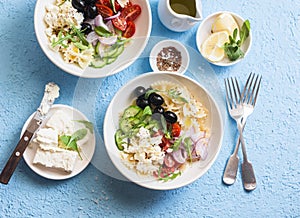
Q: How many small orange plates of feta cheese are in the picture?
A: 0